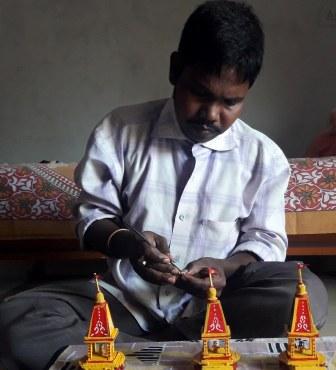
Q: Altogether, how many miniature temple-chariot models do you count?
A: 3